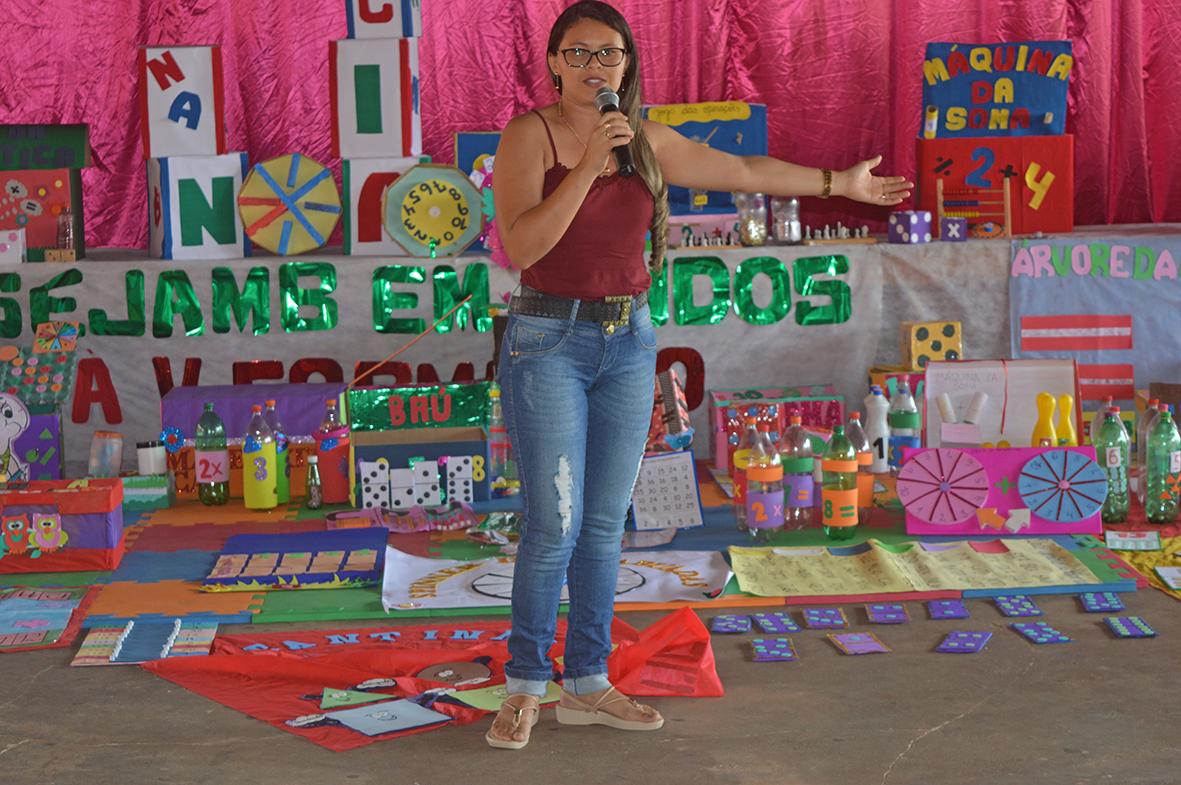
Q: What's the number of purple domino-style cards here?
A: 12